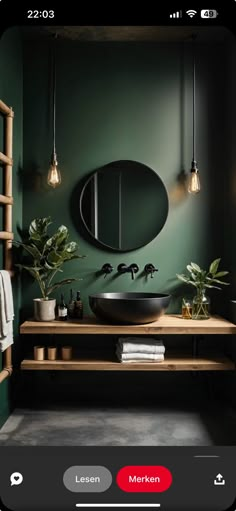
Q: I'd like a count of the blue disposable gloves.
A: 0